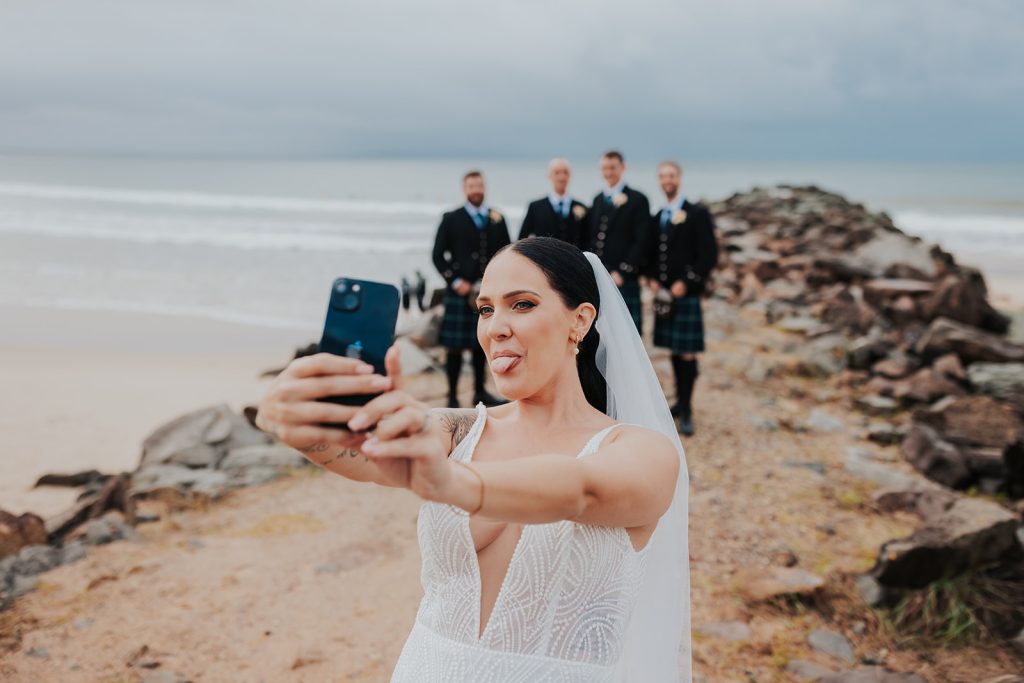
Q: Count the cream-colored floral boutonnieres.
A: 4